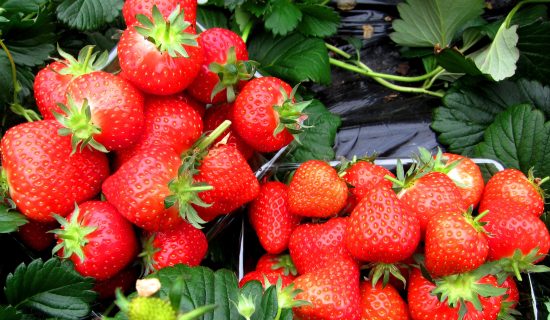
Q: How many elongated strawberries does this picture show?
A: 1